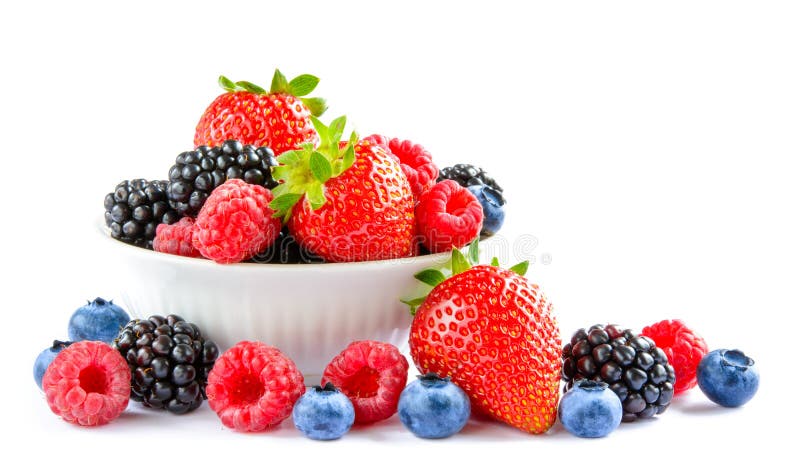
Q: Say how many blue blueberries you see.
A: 7